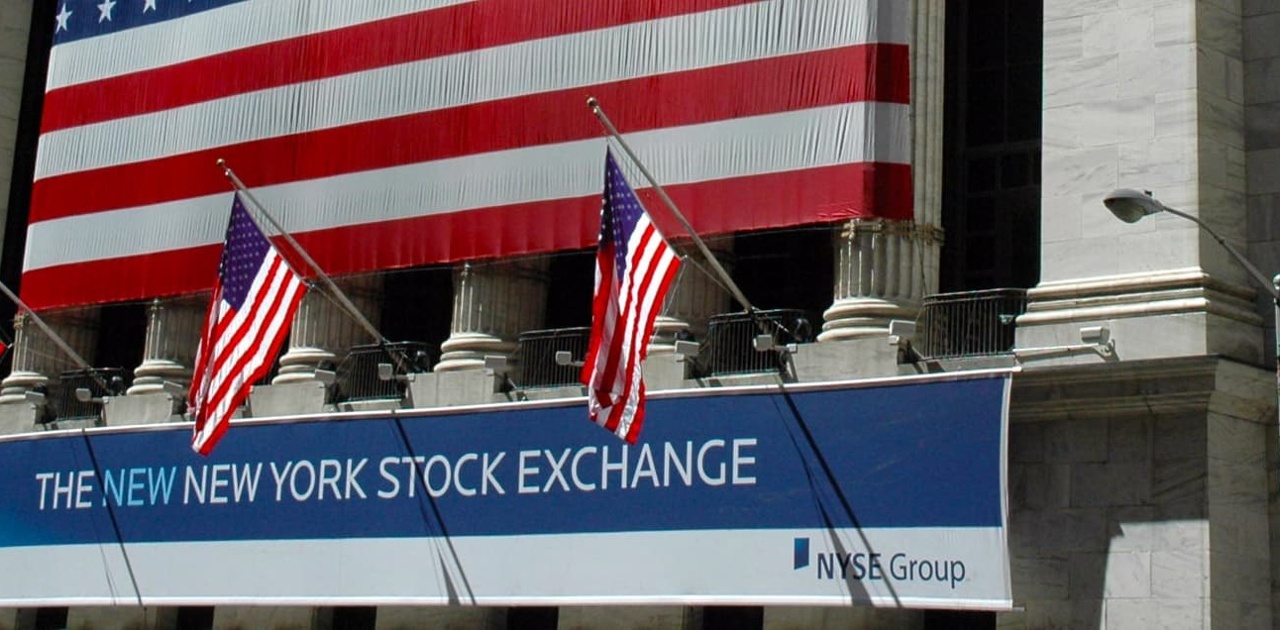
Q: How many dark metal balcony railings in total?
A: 5